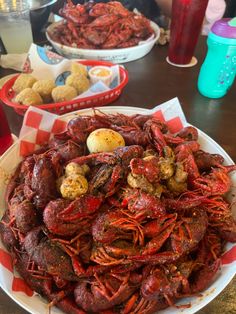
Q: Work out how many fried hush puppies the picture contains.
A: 6